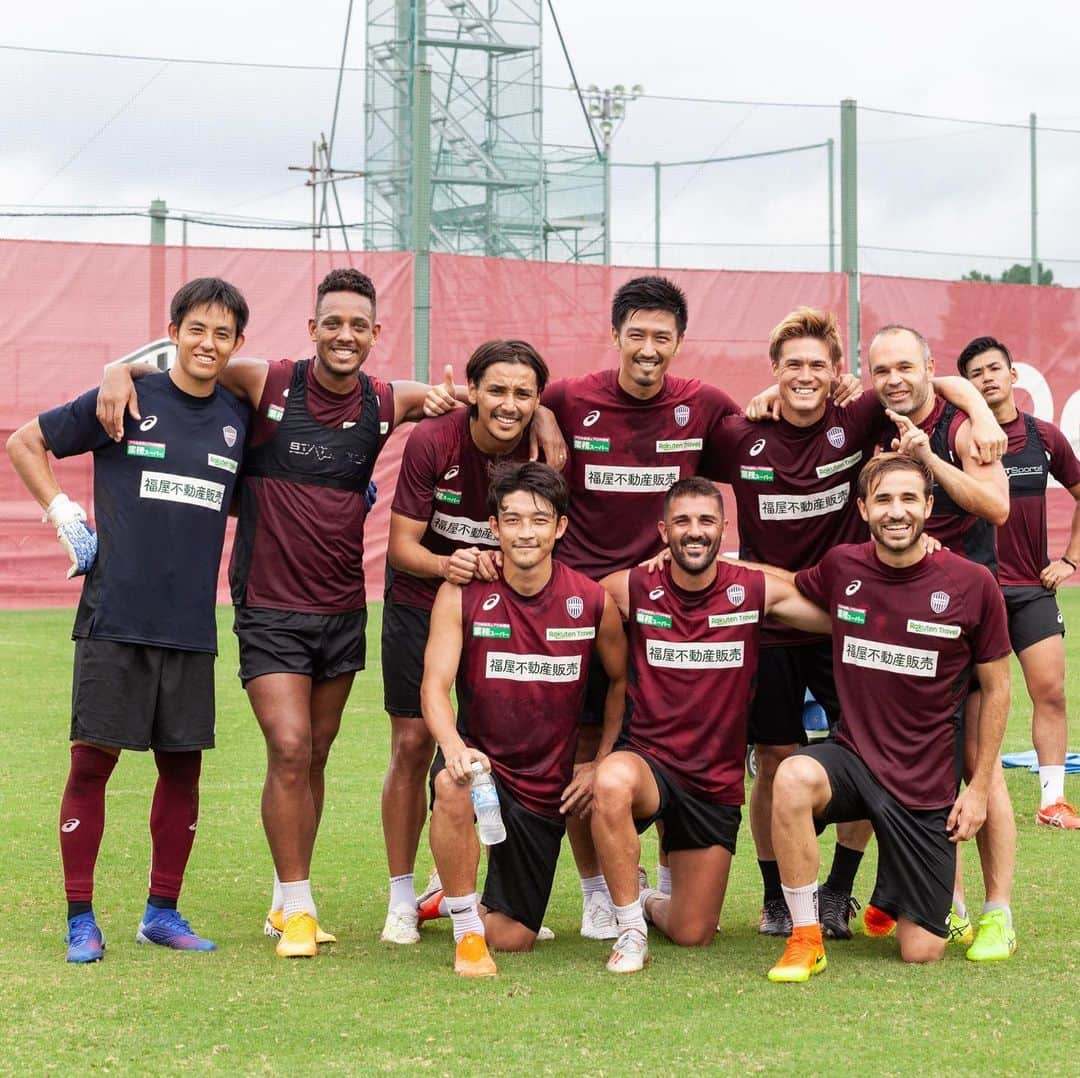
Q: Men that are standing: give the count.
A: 7